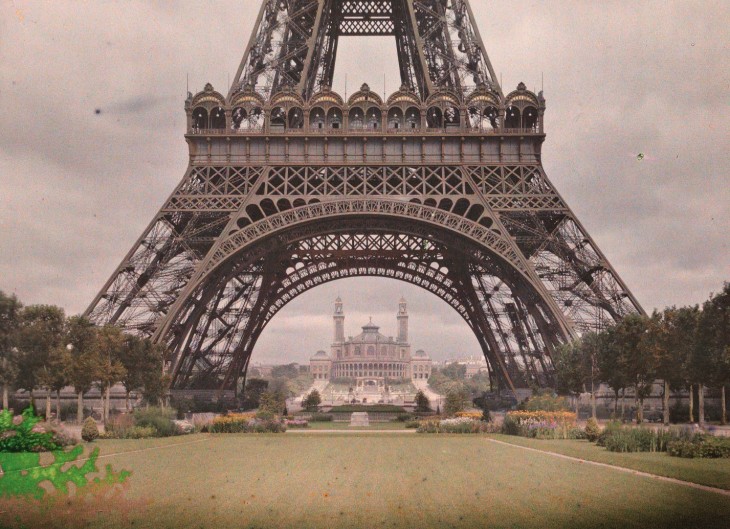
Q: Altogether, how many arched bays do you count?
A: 9